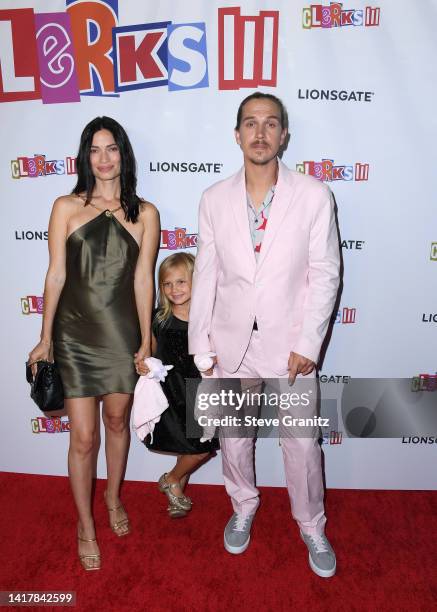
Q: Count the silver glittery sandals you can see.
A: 2